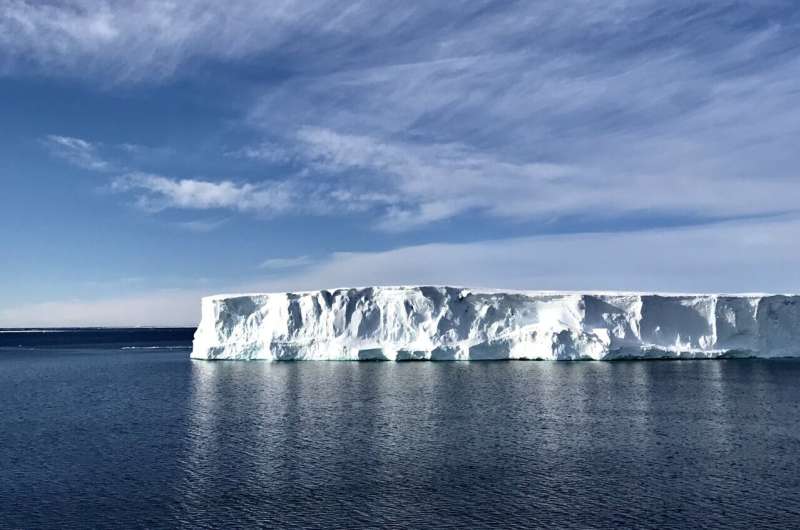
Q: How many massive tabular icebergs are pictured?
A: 1